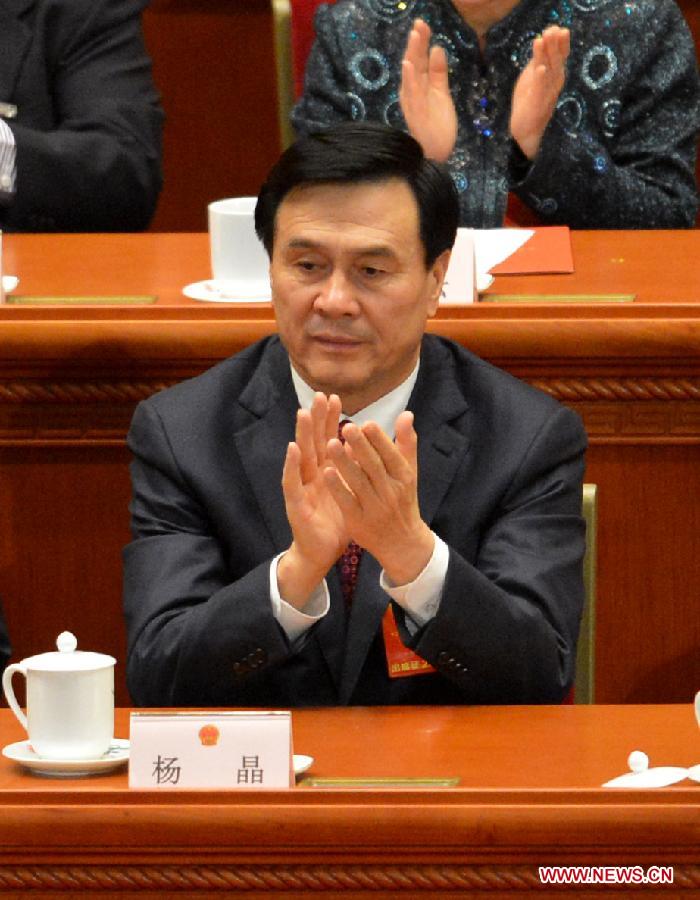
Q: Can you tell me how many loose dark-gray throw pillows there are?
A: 0